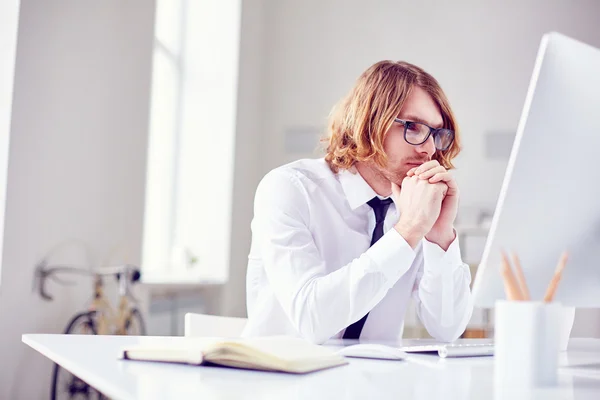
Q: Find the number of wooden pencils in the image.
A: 3